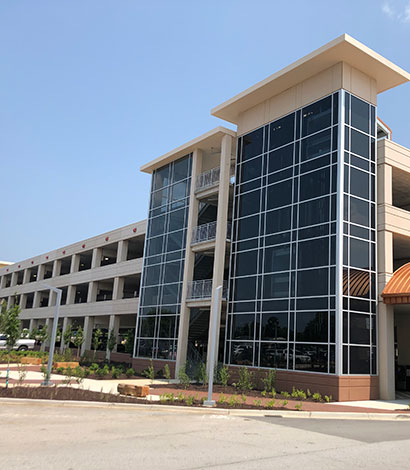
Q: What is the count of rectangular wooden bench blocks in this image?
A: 3